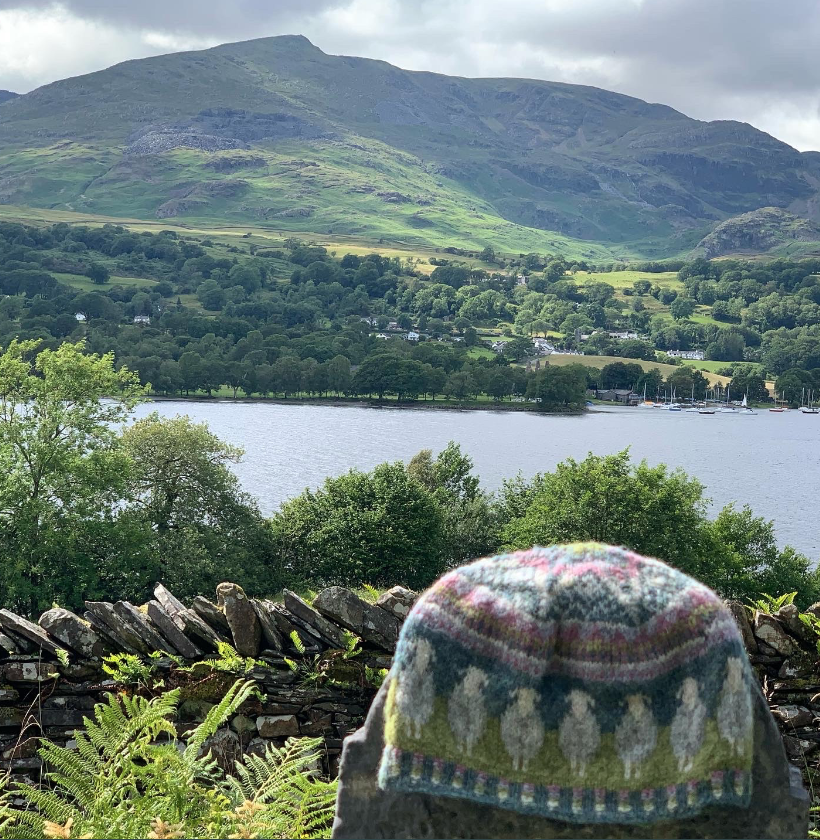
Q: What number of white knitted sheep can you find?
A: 7